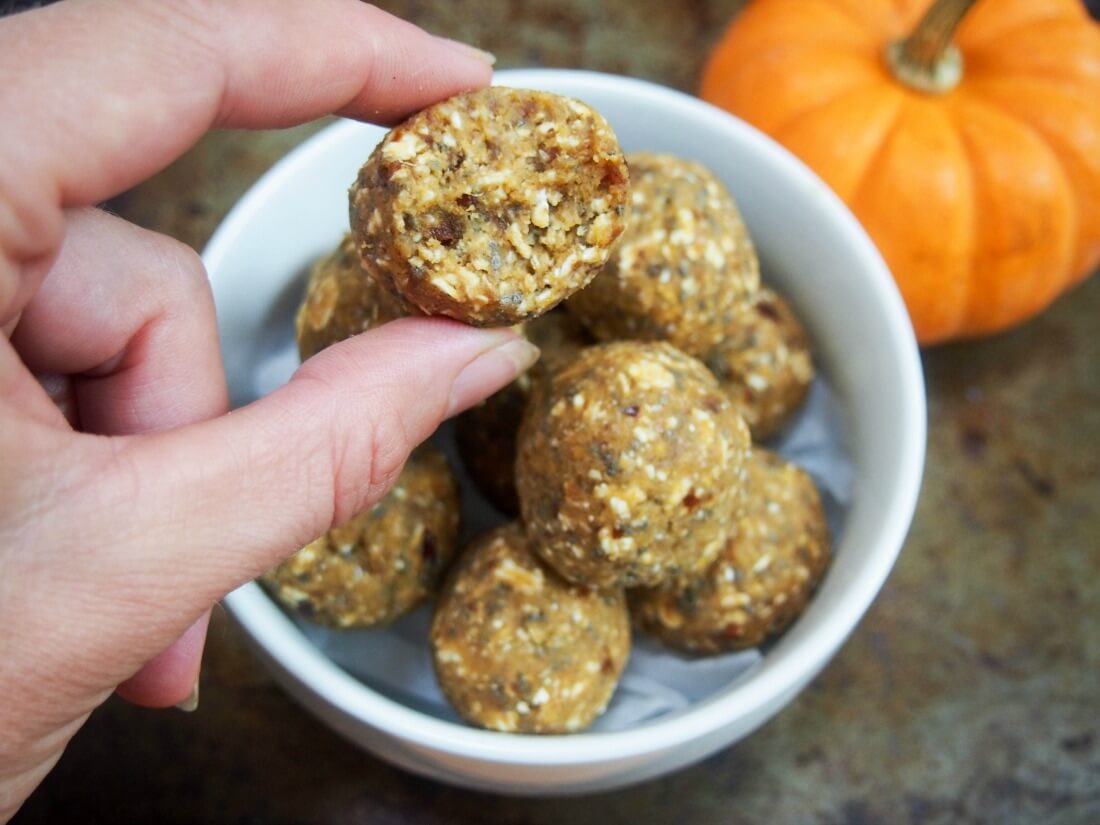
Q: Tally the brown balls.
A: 9